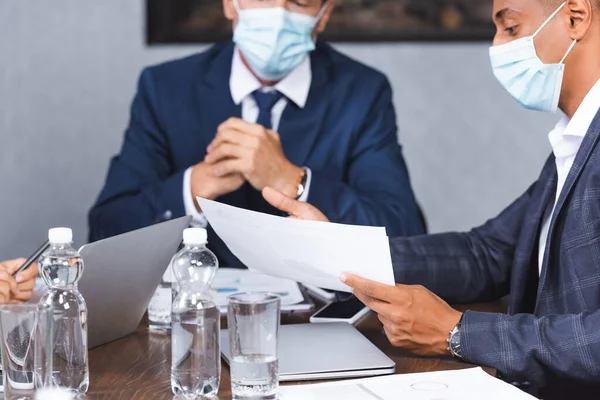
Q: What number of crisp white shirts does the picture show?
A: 2